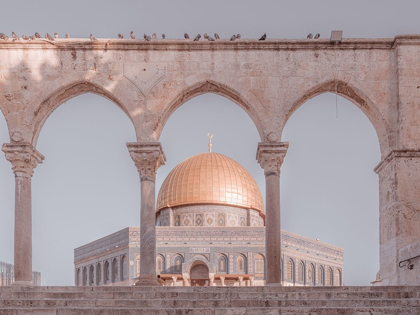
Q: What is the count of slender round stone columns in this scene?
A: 3